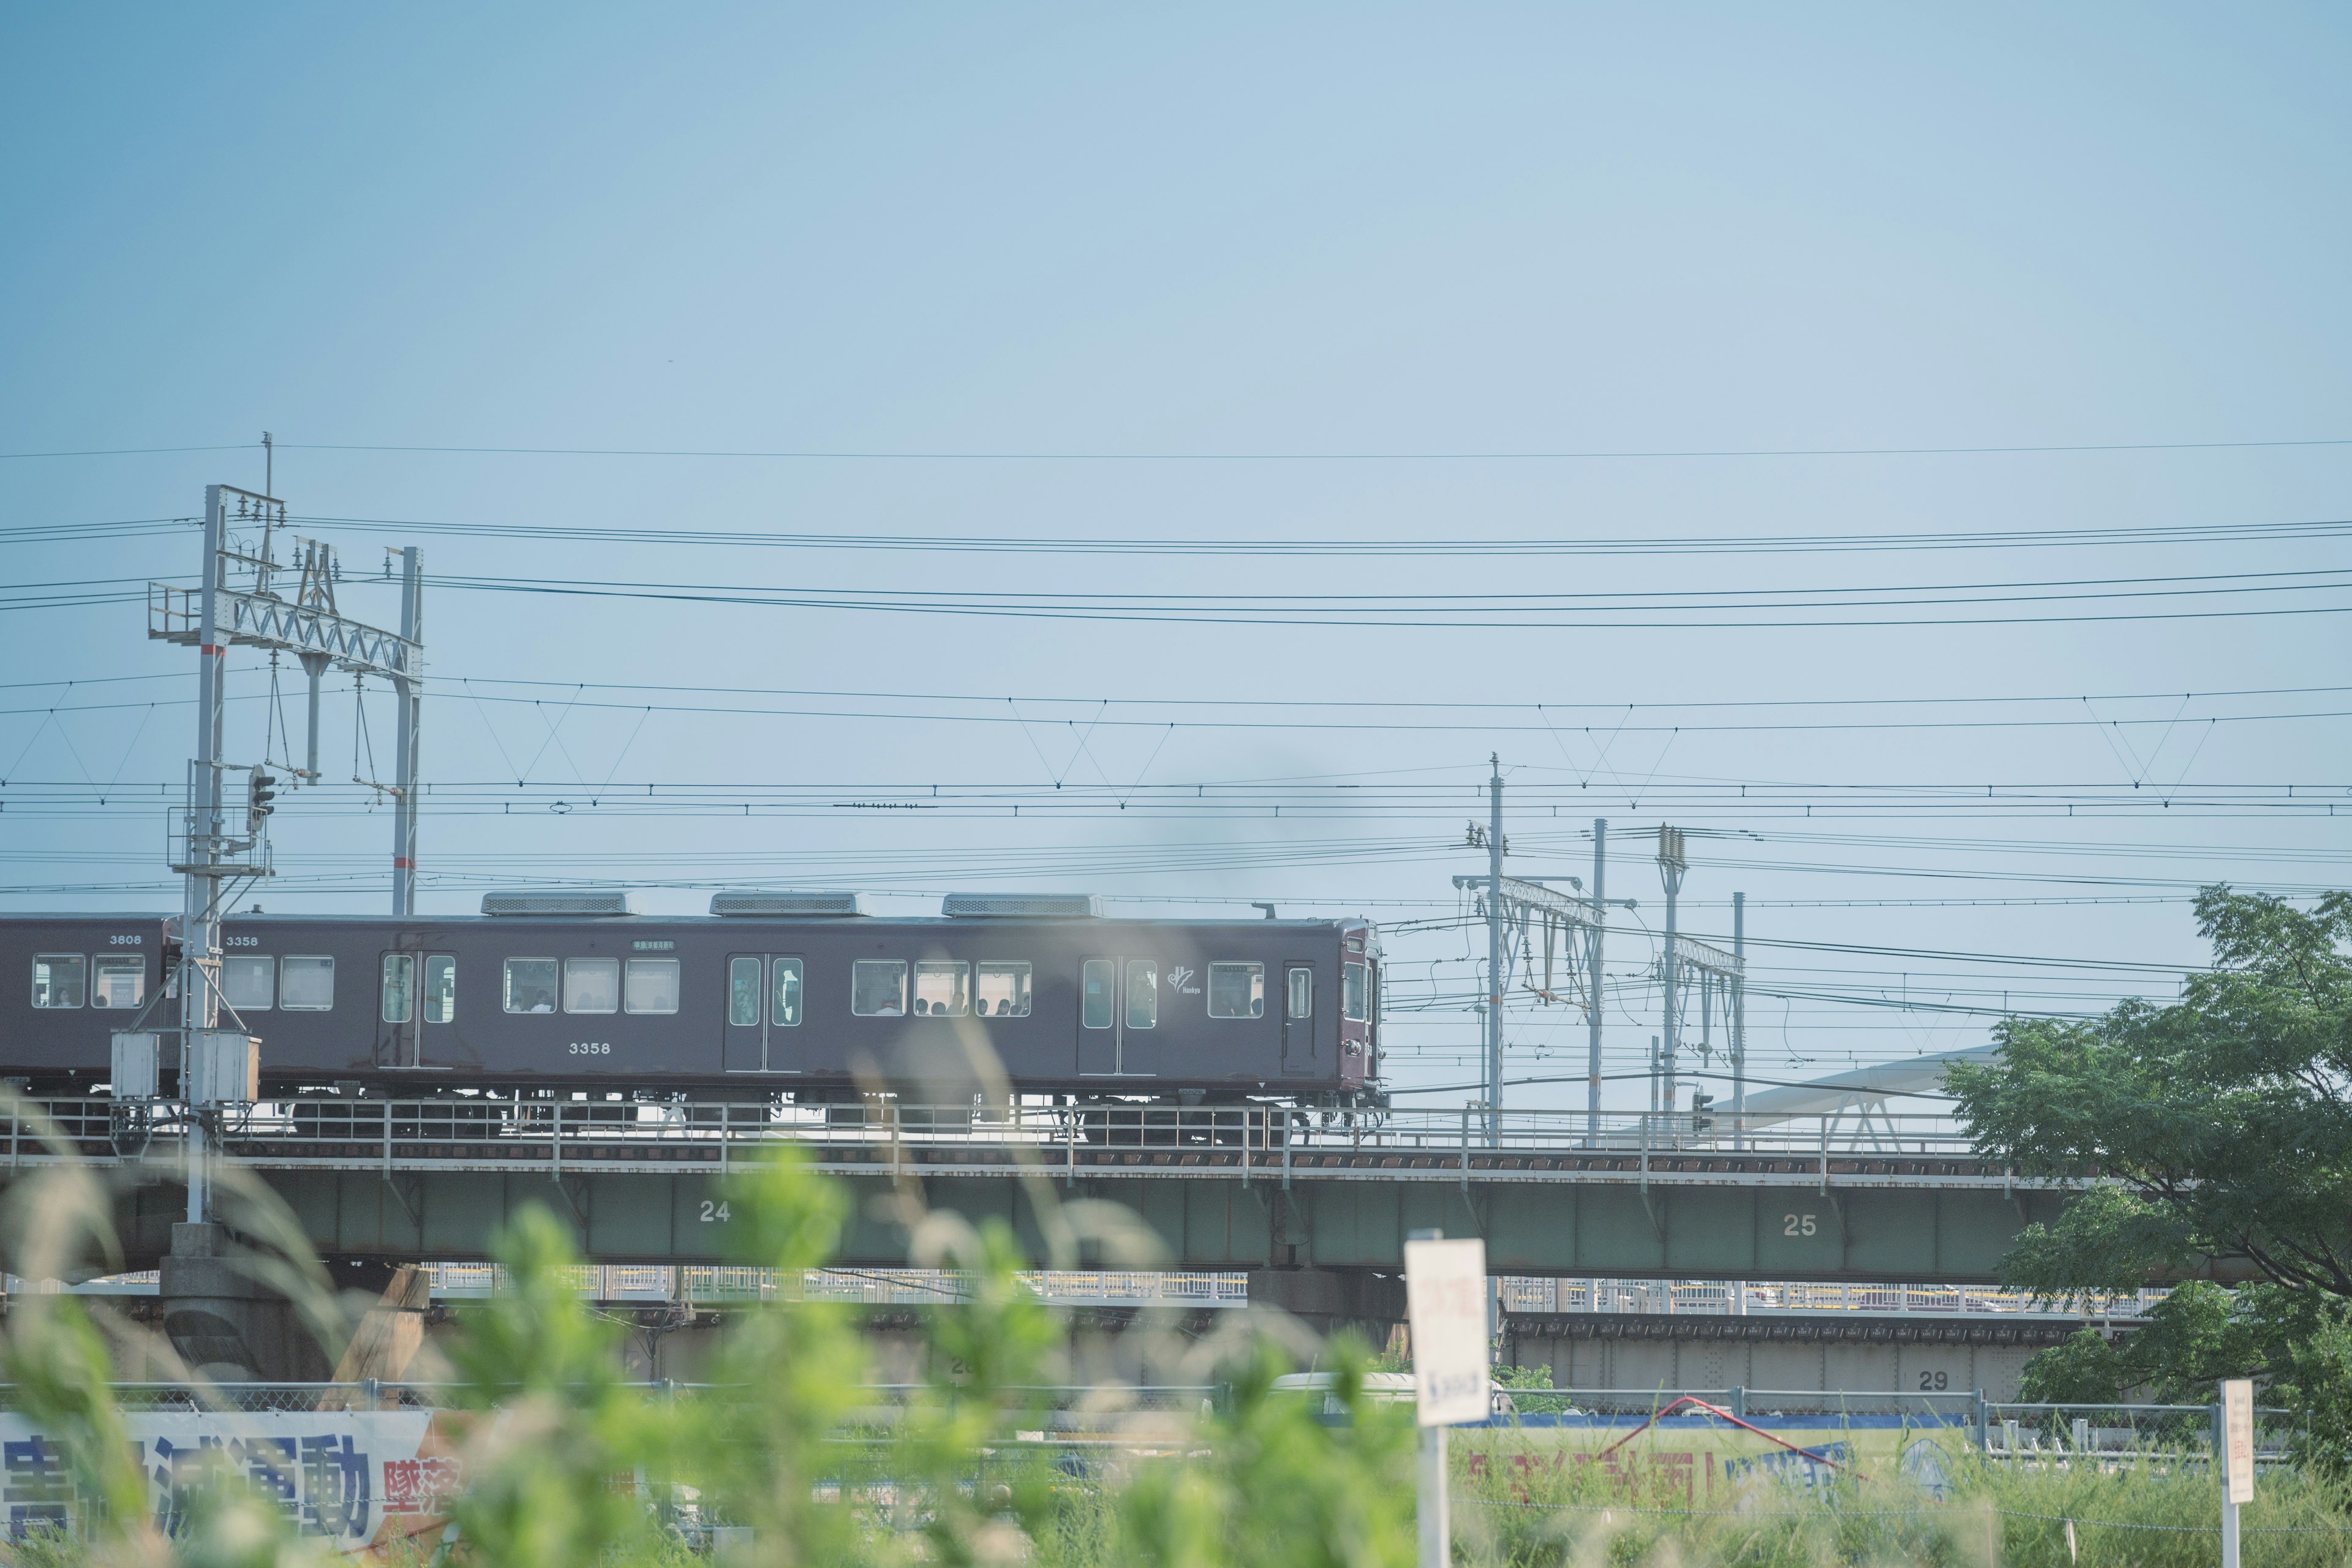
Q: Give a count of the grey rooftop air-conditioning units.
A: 3